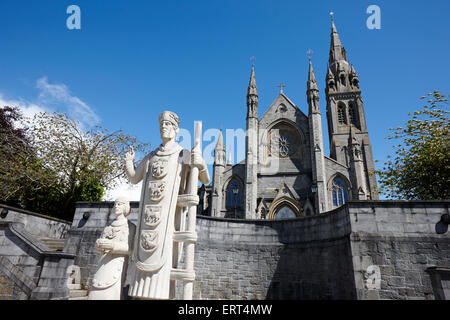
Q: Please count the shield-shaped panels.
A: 4